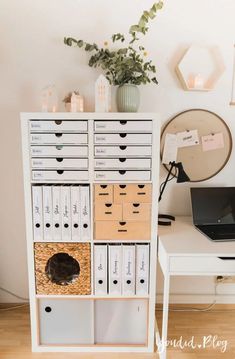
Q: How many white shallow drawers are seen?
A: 10